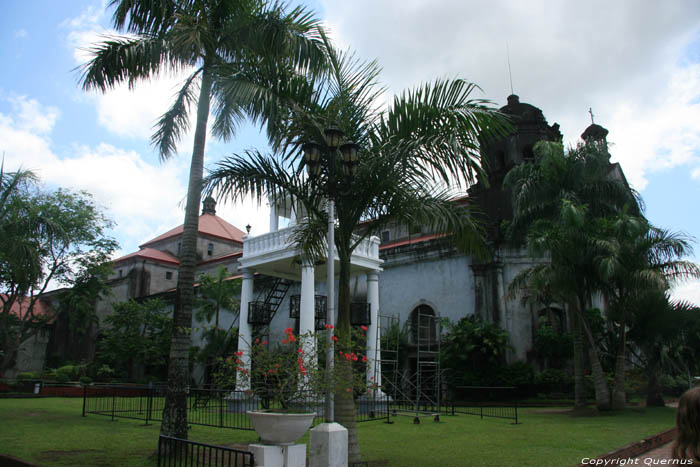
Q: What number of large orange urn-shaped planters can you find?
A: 0